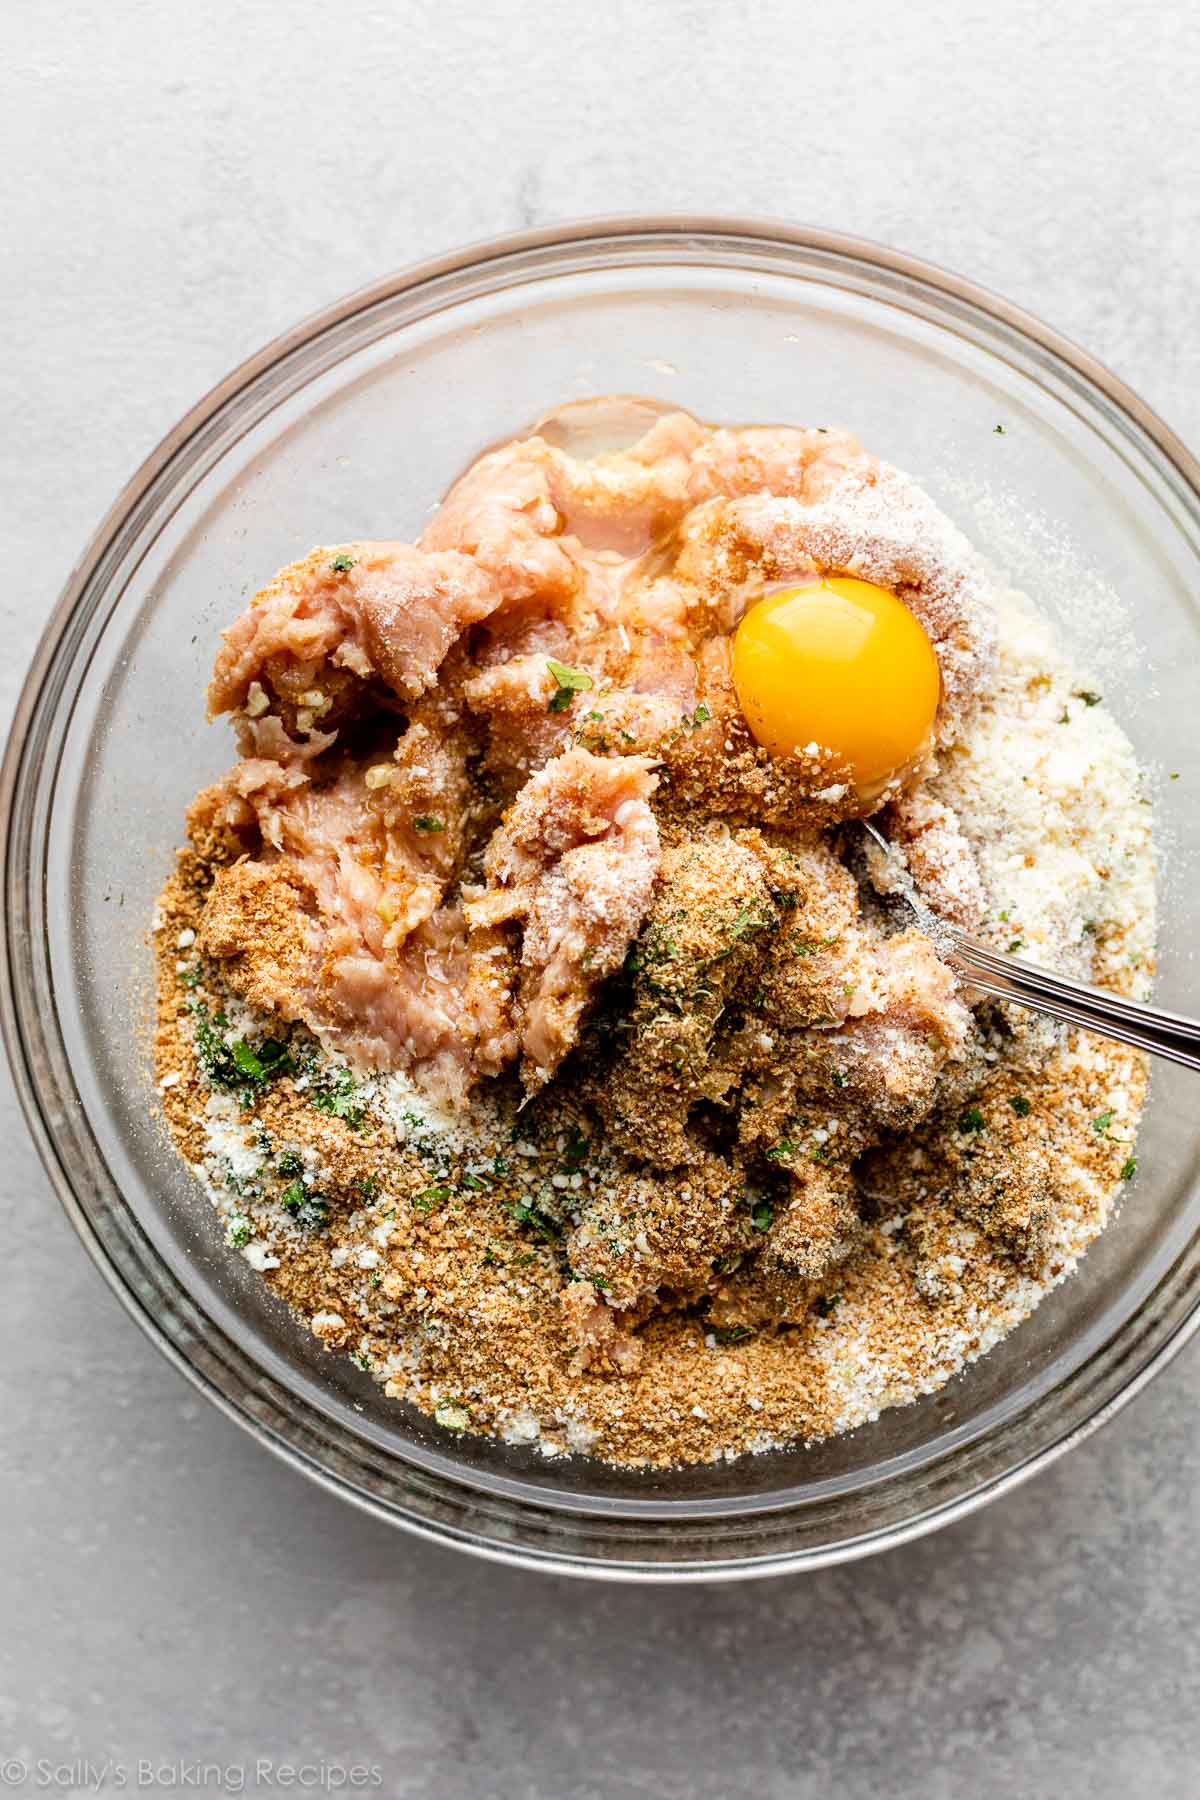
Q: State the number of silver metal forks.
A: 1